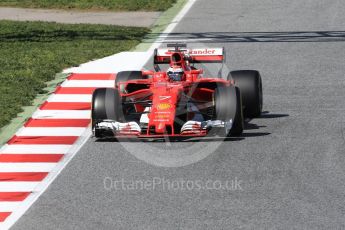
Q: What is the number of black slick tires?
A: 4